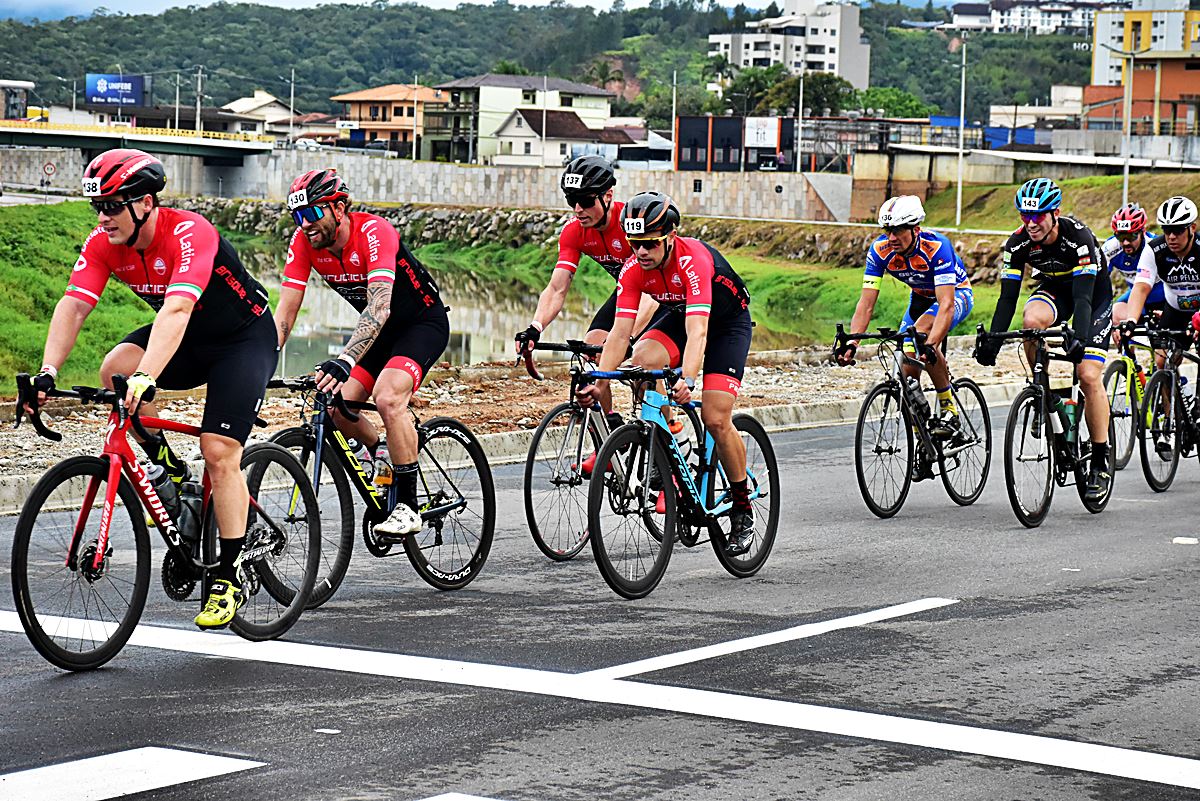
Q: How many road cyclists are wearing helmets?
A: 8